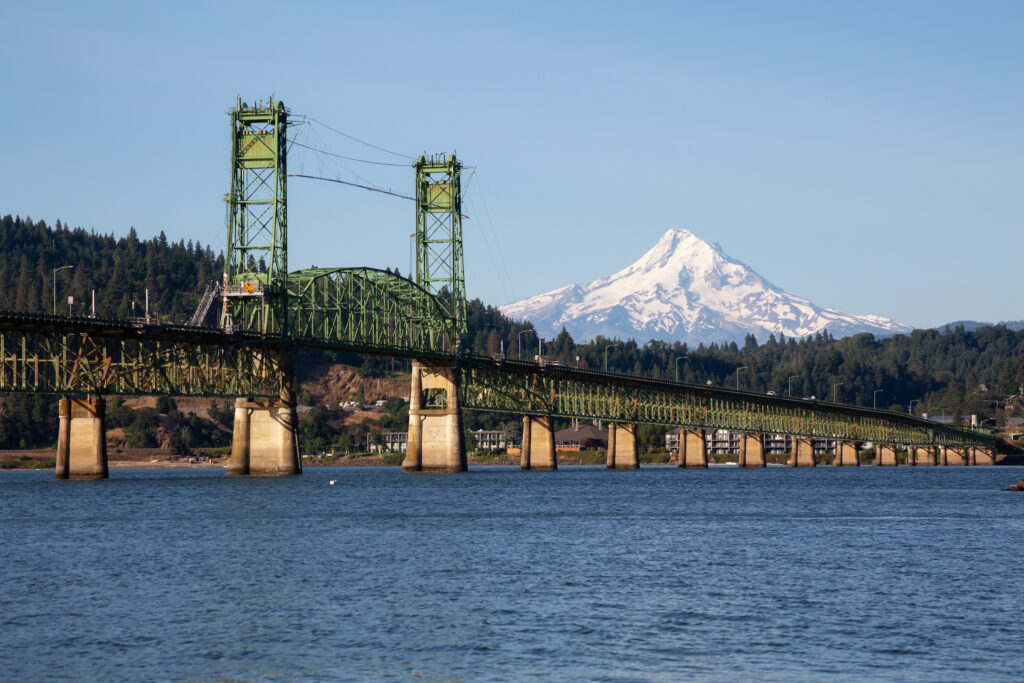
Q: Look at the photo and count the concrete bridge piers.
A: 13